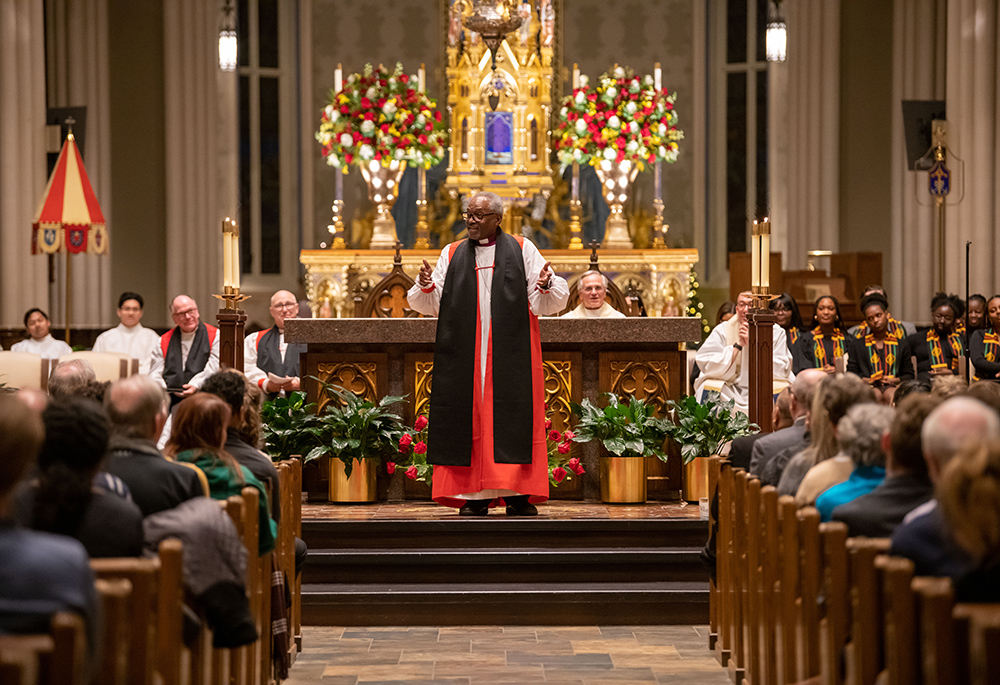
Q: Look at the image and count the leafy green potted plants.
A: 4